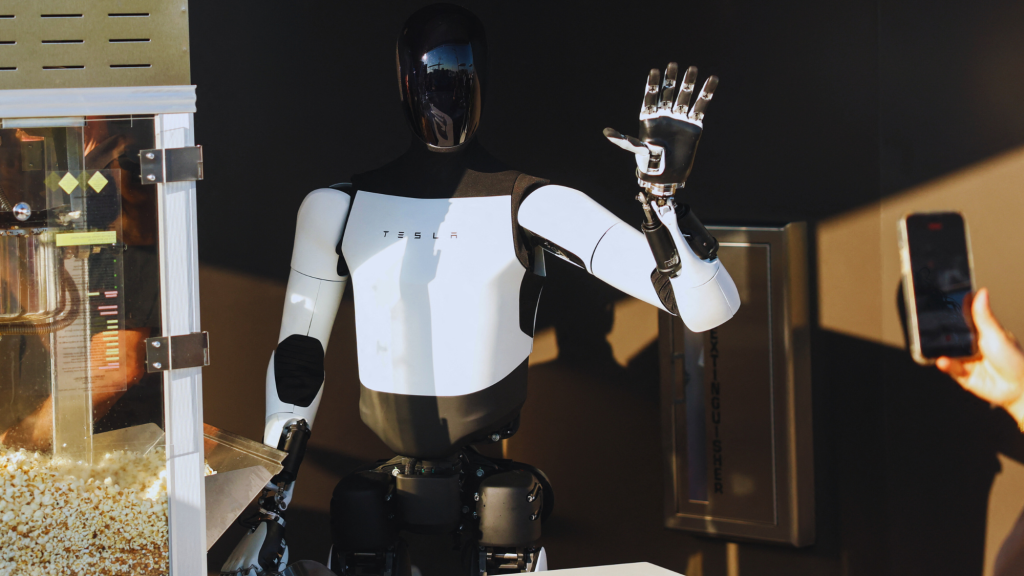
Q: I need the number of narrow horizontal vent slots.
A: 9